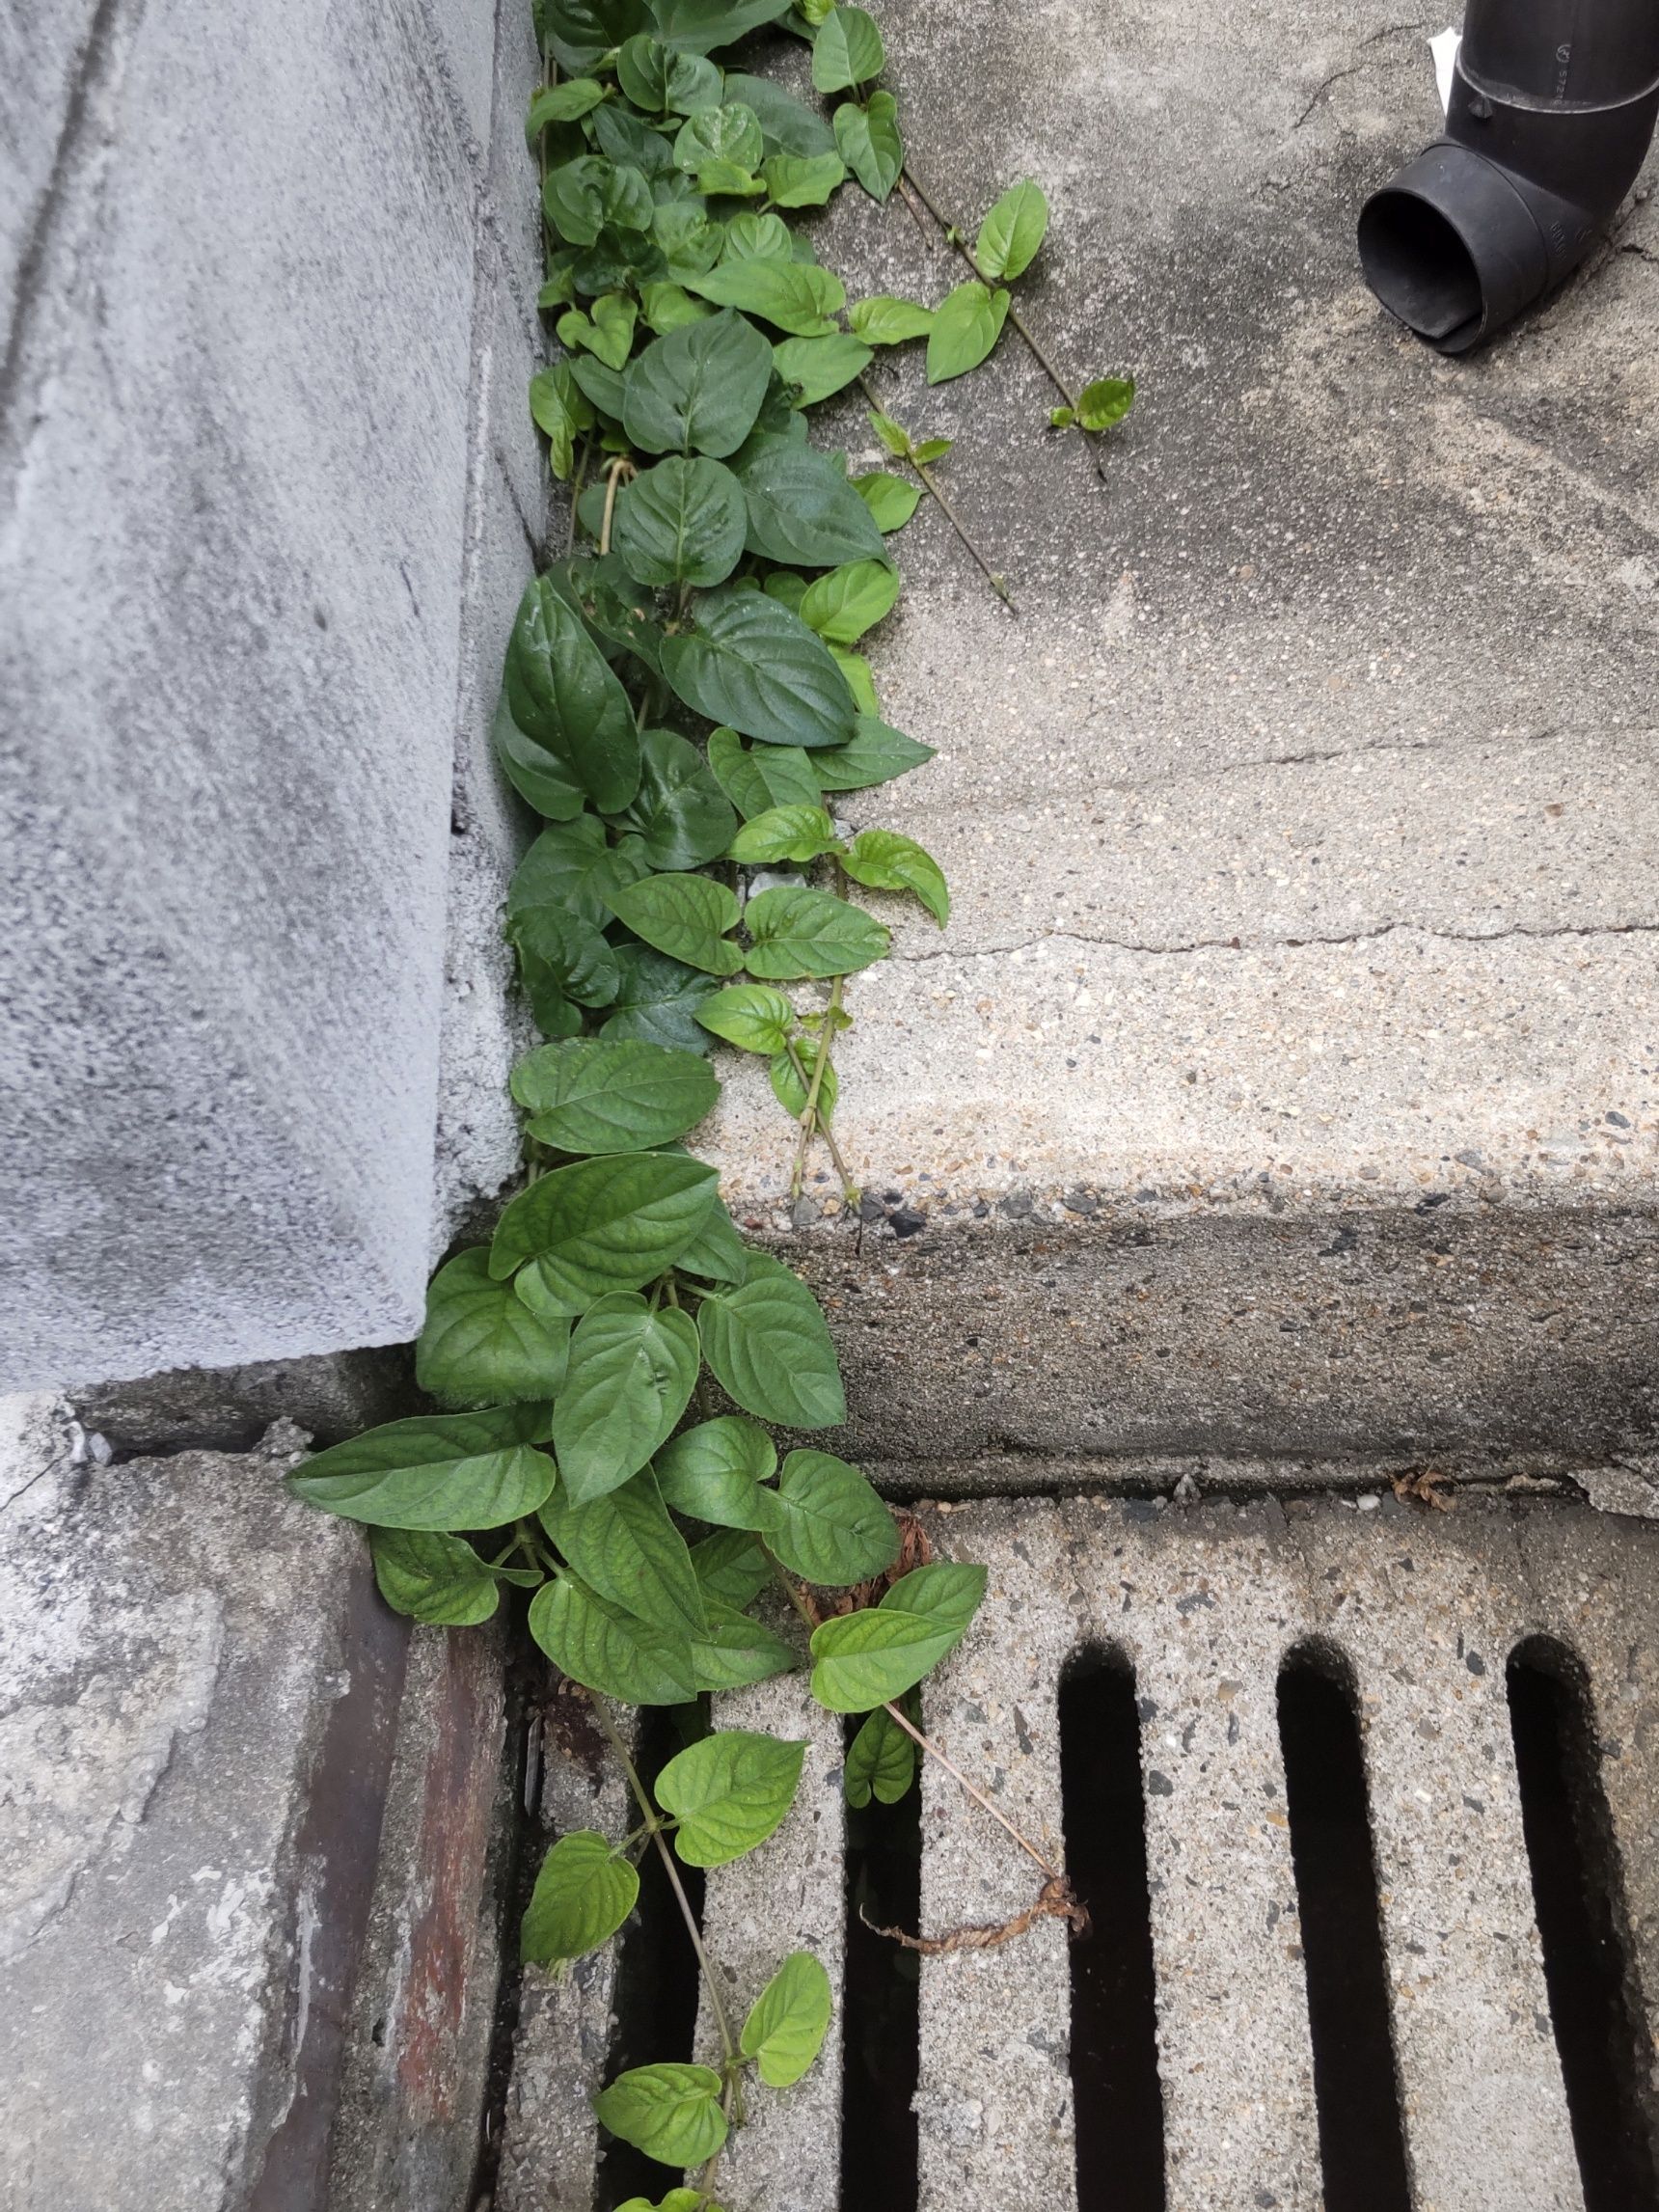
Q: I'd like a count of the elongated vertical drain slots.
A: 5